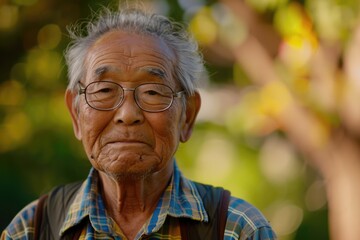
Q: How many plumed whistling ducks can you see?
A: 0